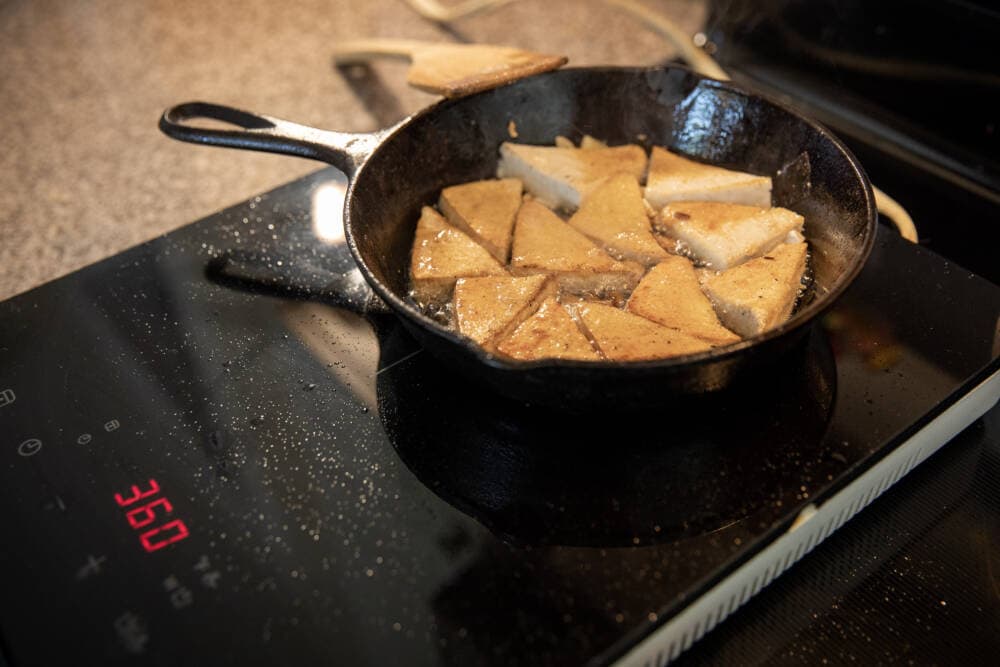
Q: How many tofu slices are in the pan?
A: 12